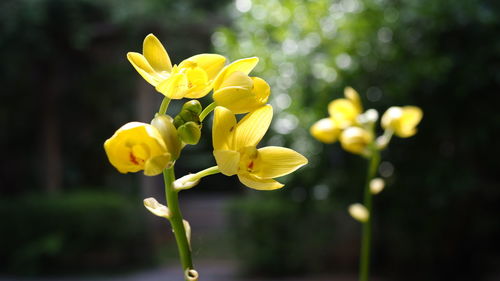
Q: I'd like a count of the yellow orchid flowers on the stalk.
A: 4